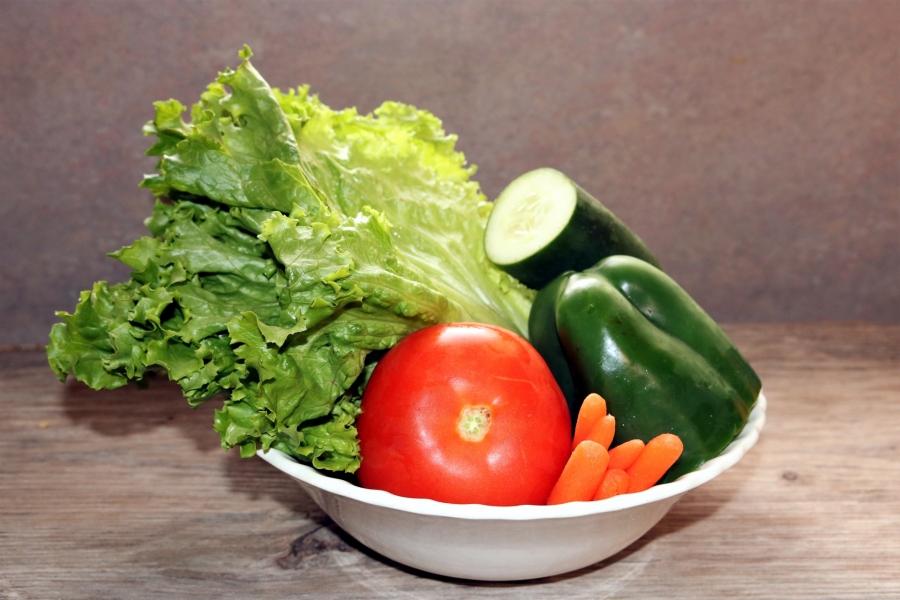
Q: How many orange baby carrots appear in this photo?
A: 6